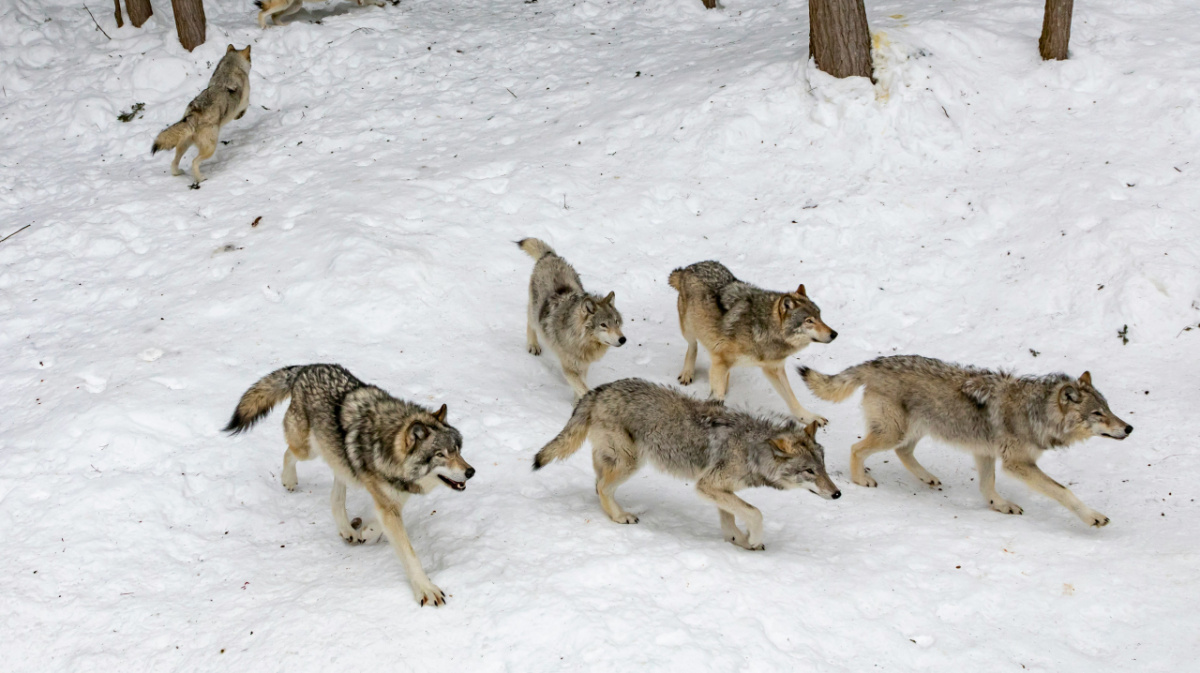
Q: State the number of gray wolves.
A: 7